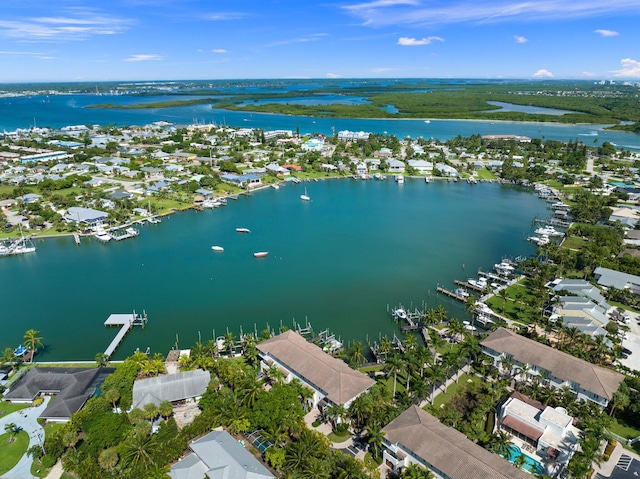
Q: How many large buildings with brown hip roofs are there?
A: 3